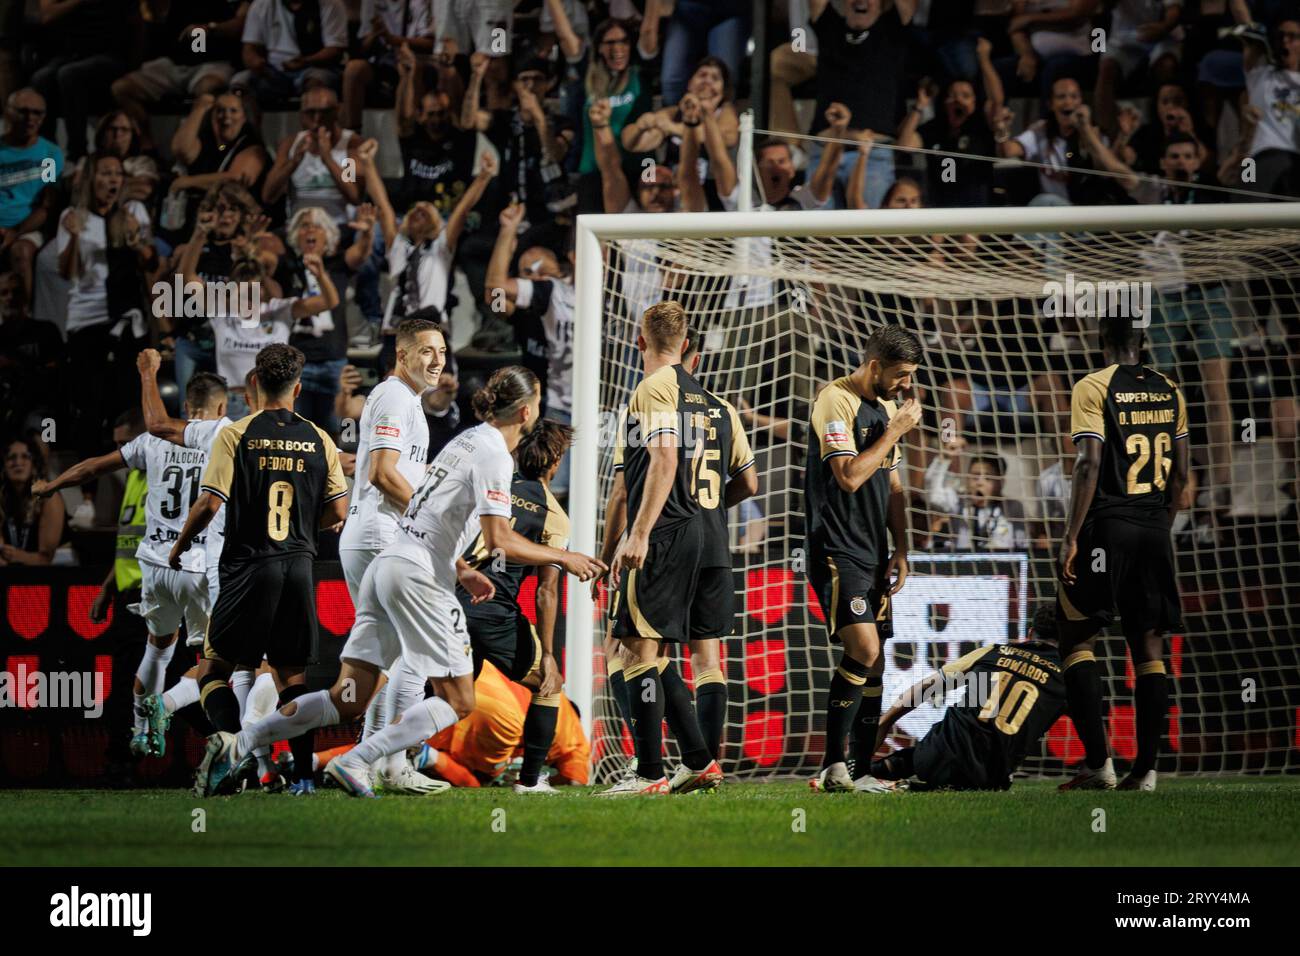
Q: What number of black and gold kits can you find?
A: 7